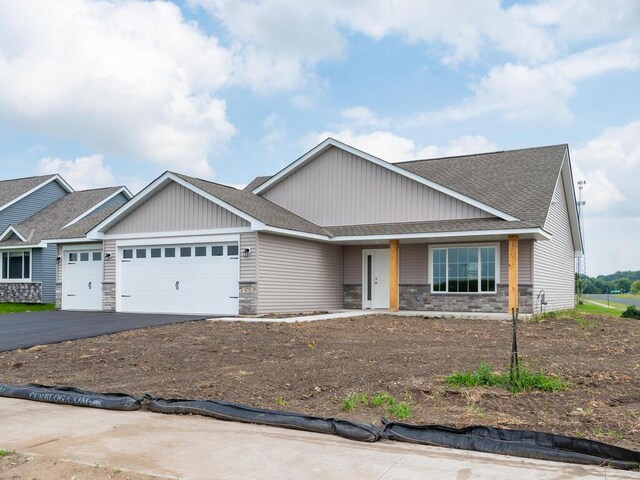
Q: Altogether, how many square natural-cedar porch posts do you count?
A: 2